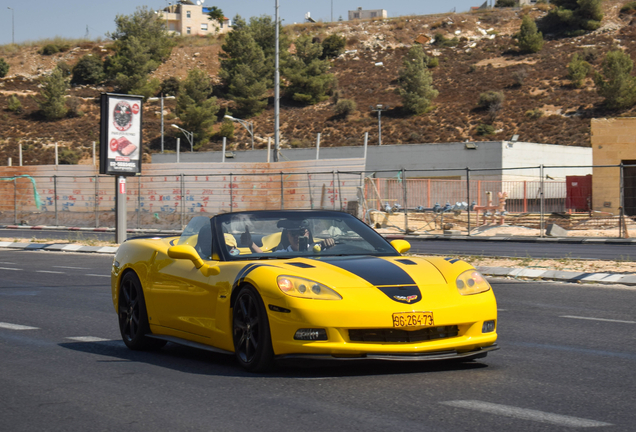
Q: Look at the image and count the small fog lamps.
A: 2